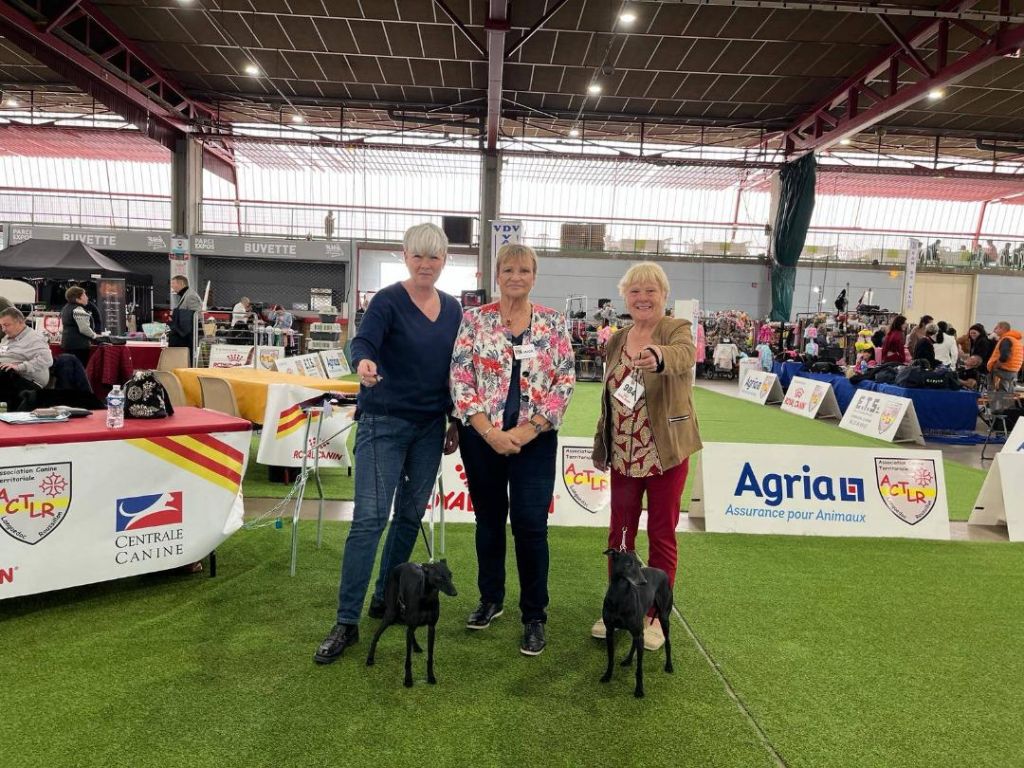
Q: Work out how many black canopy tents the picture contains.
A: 1